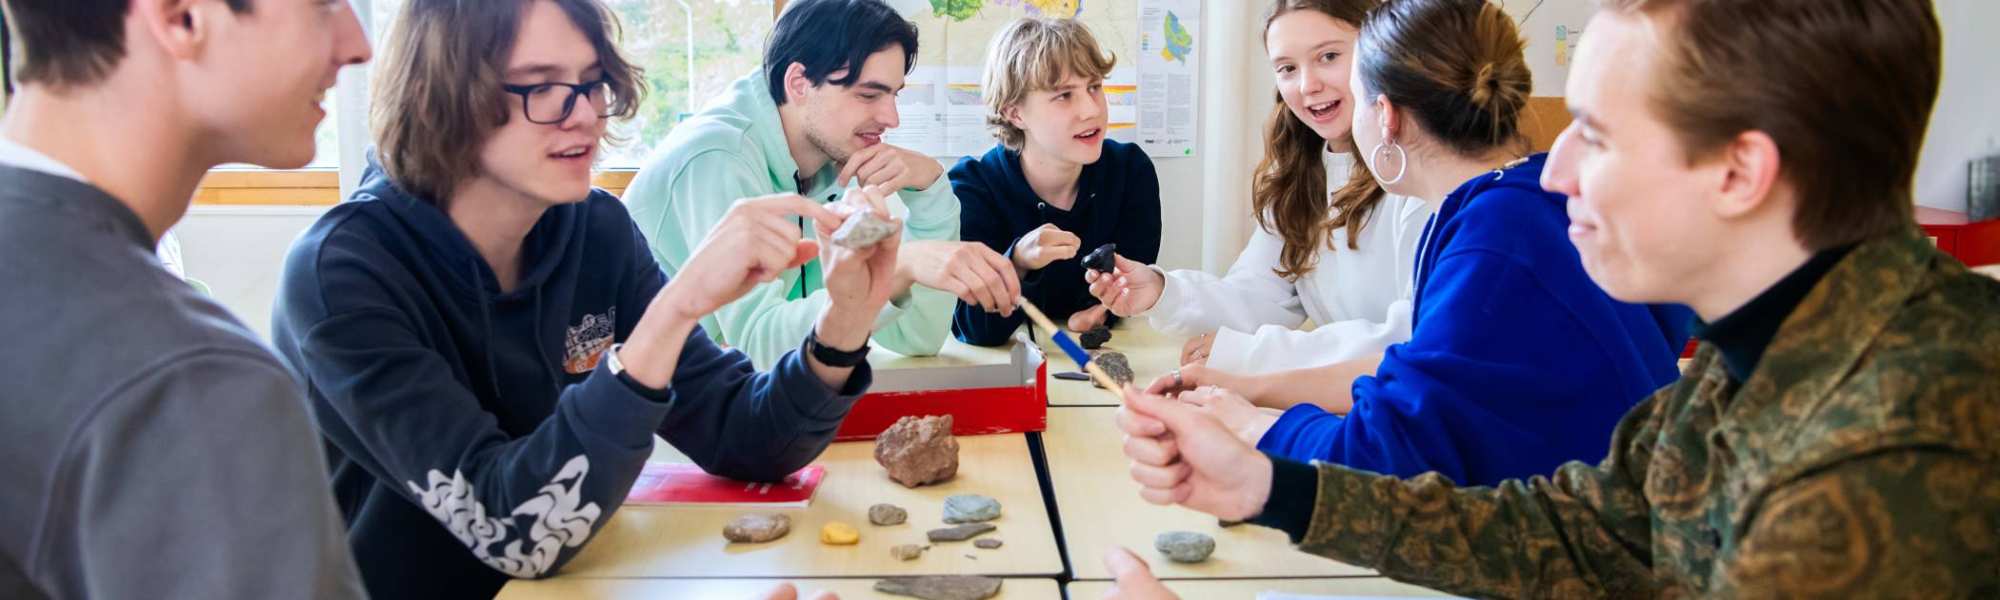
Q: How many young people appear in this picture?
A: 7